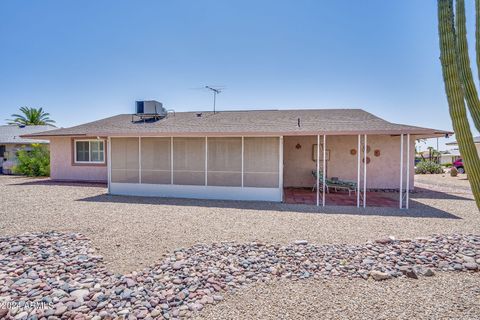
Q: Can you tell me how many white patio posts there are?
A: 6